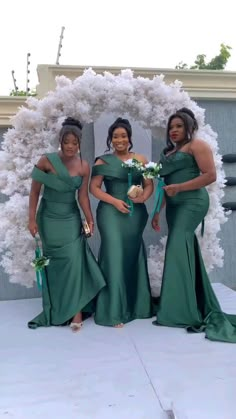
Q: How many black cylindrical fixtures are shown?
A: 3